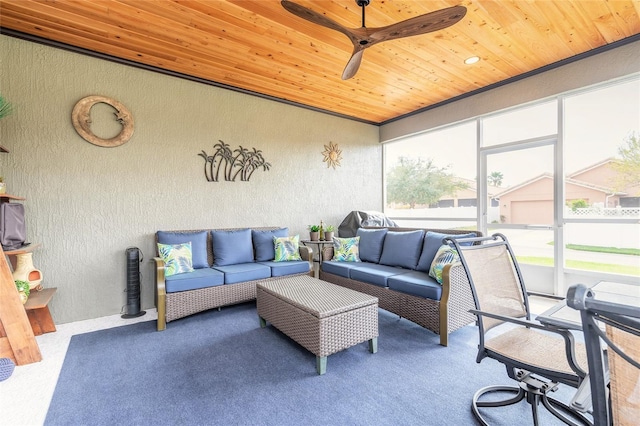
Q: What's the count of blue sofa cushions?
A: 12